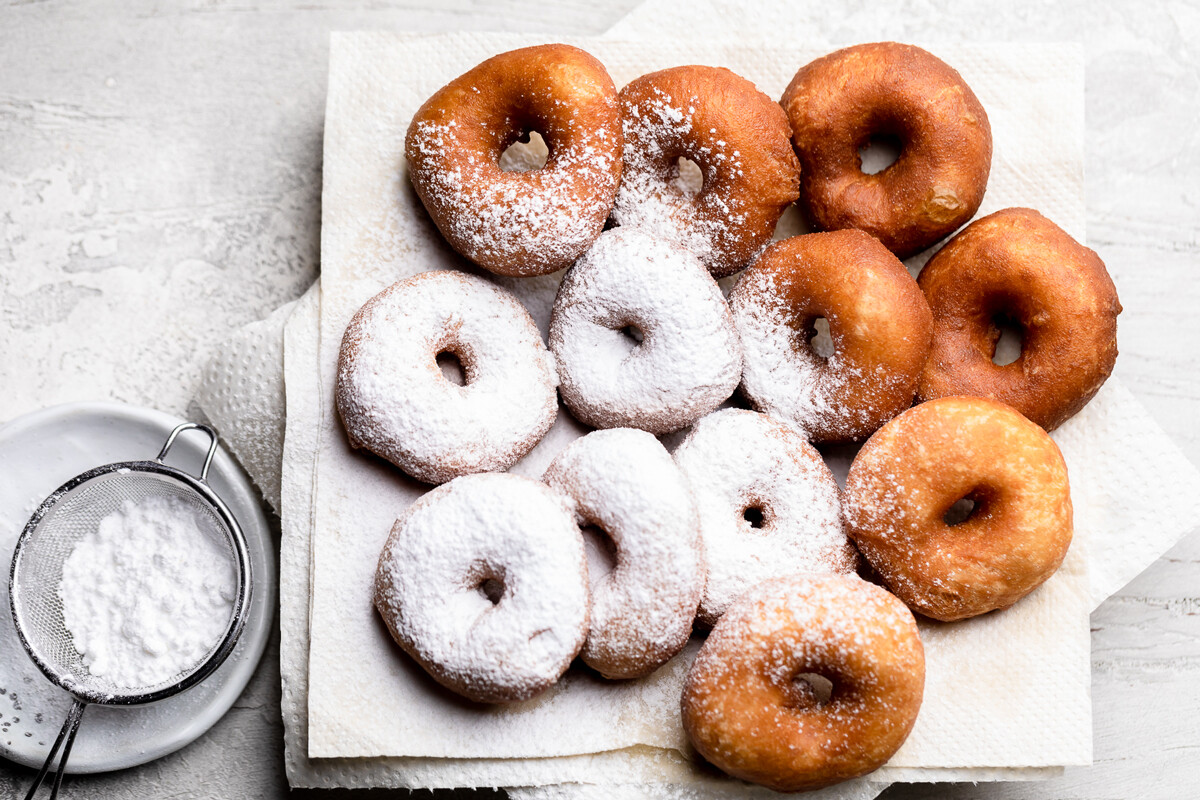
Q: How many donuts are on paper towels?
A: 12